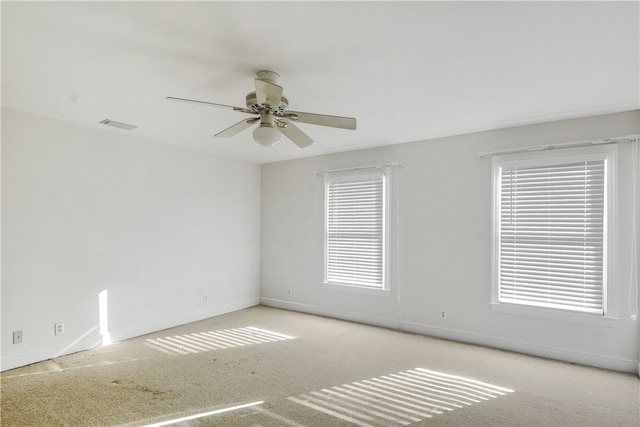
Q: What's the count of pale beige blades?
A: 5